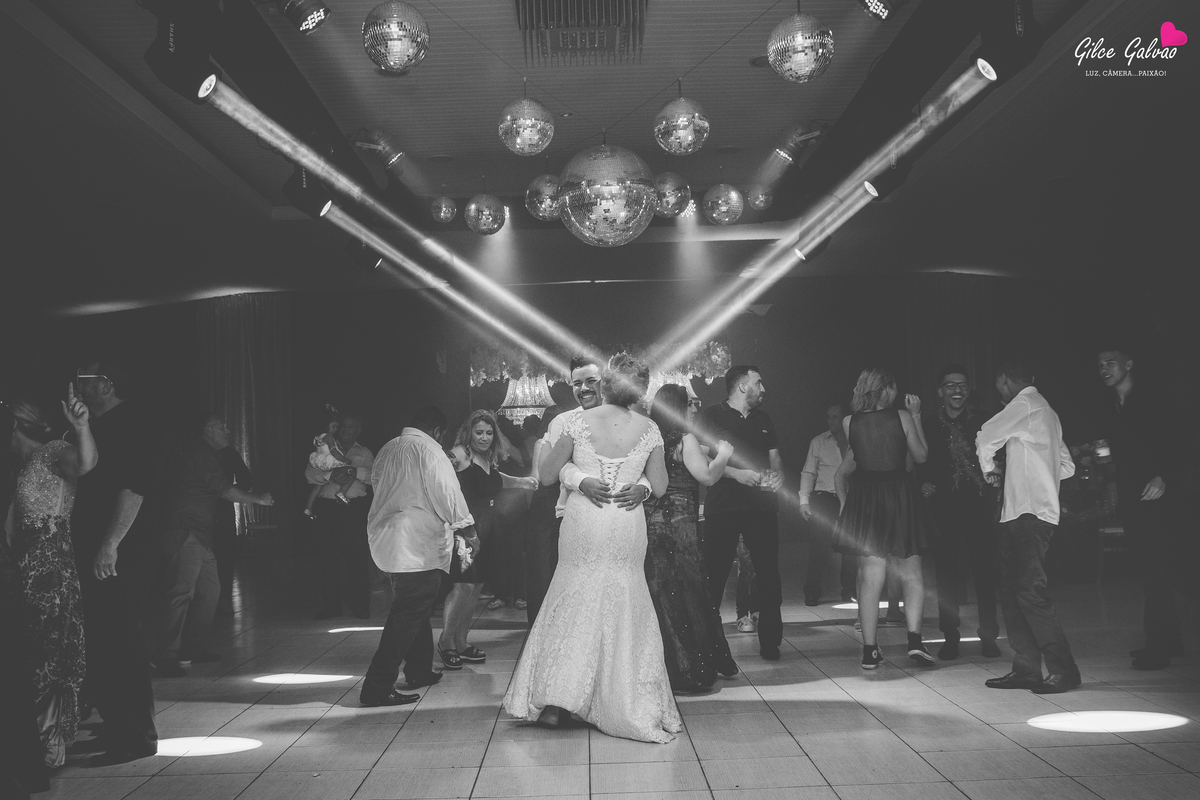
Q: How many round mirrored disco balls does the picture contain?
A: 11